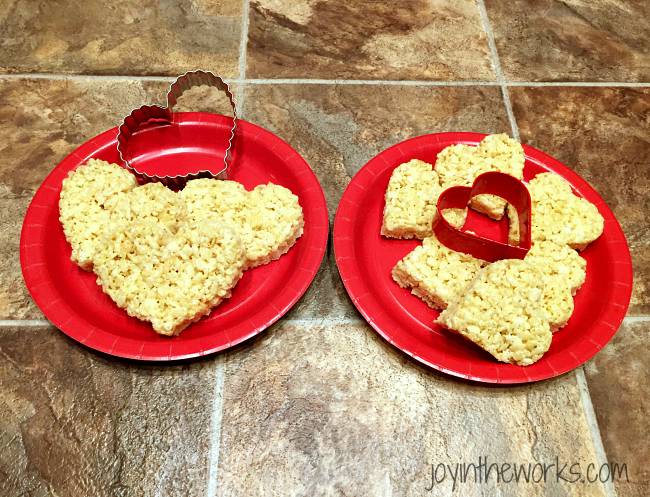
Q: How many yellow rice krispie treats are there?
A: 9